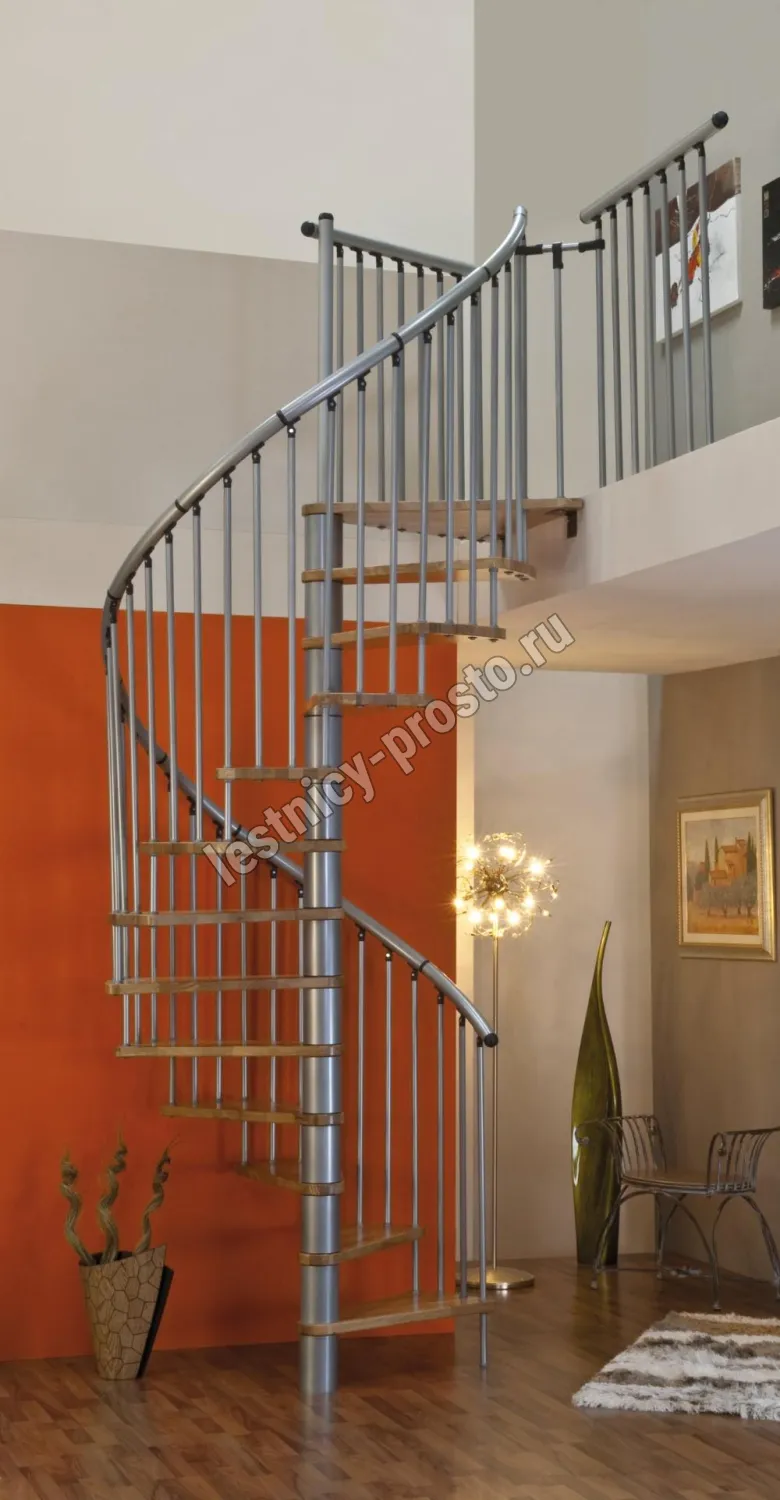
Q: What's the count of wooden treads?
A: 13